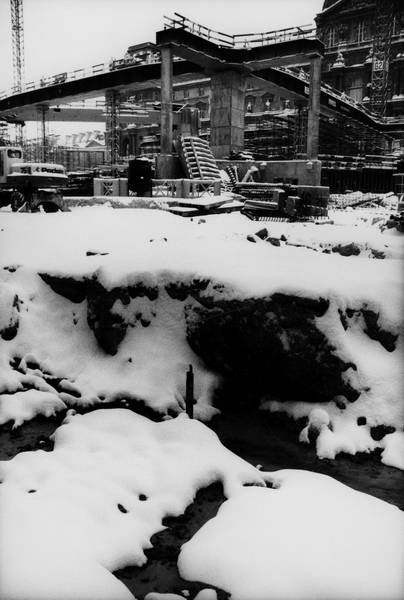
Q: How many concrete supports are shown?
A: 3